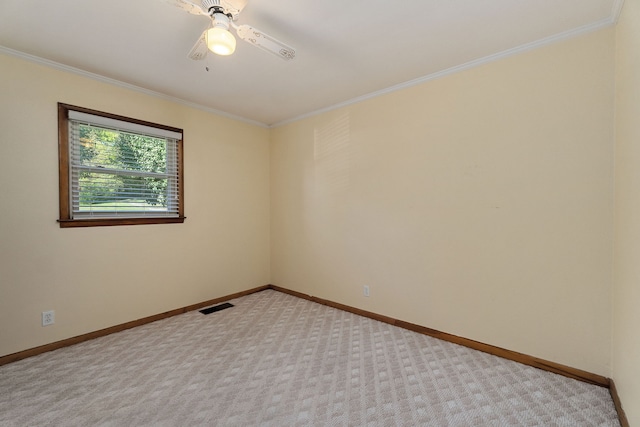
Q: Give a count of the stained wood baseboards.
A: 3